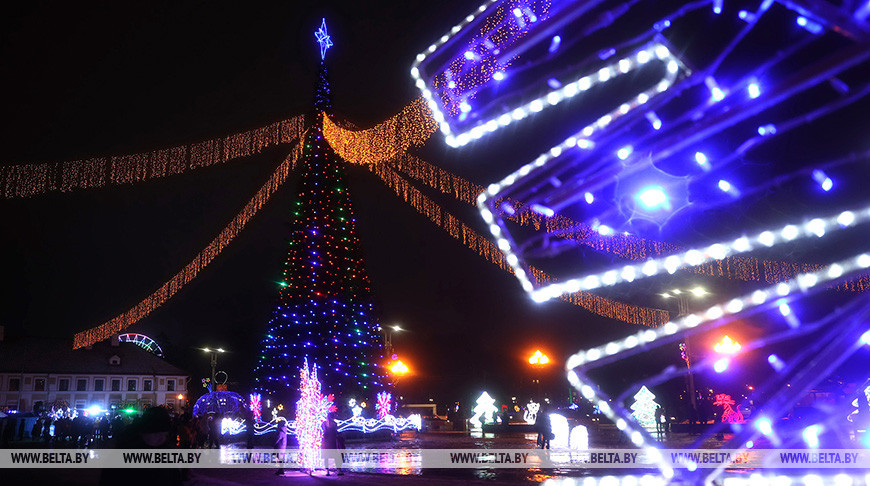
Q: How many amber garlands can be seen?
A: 5